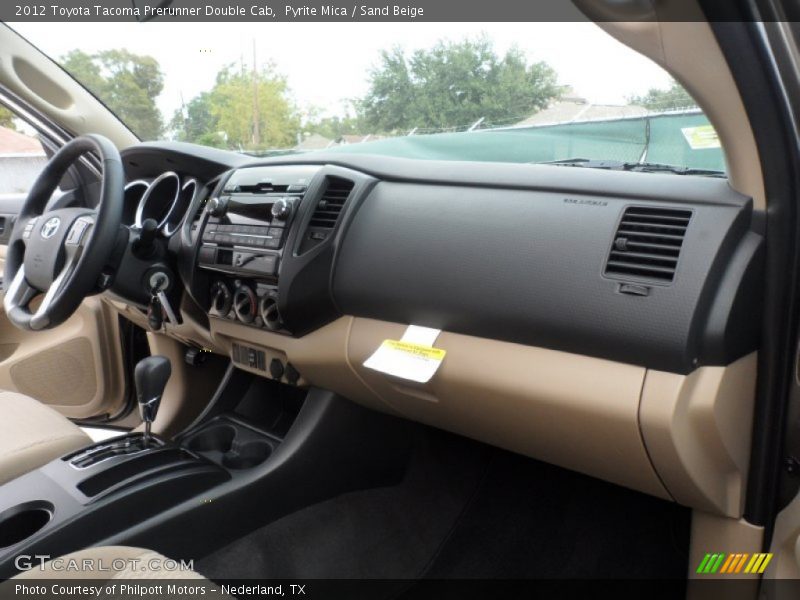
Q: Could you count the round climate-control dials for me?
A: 3